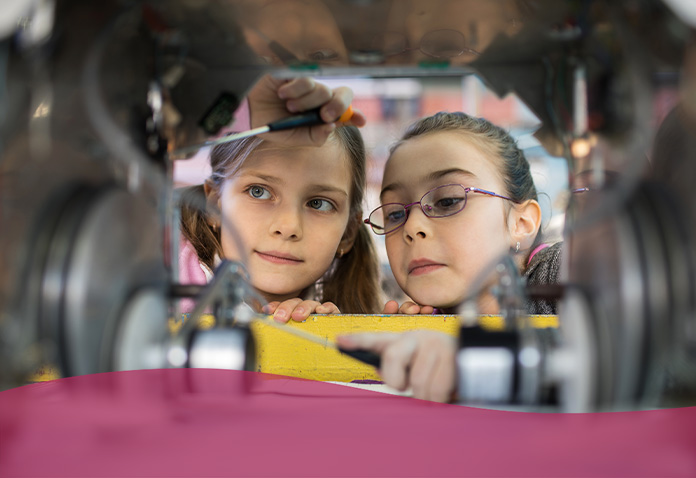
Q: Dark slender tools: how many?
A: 2